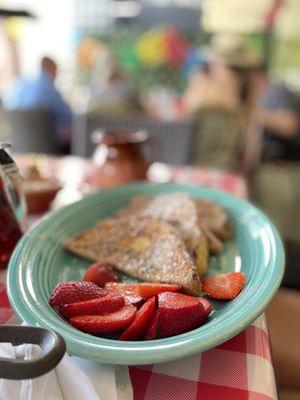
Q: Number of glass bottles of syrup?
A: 1